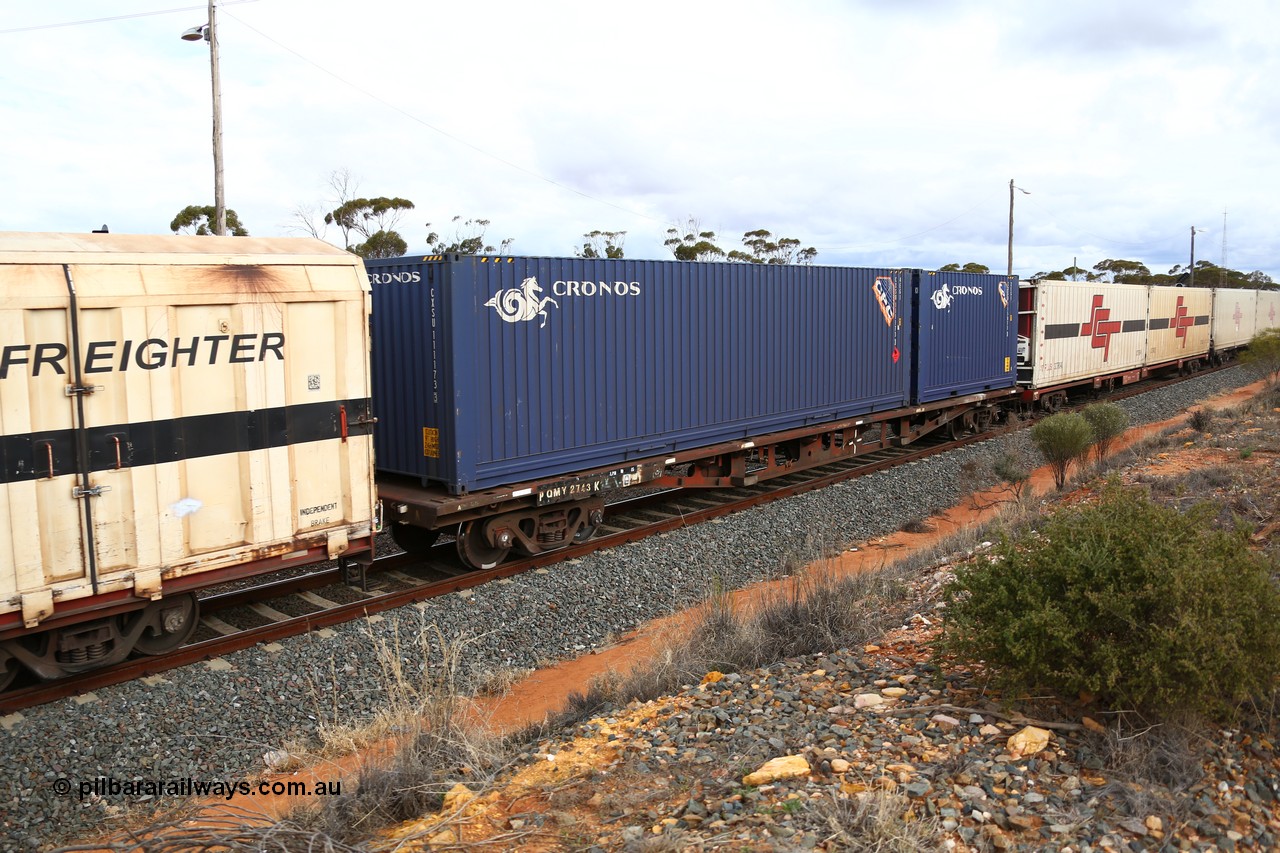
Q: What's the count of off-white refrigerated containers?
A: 4